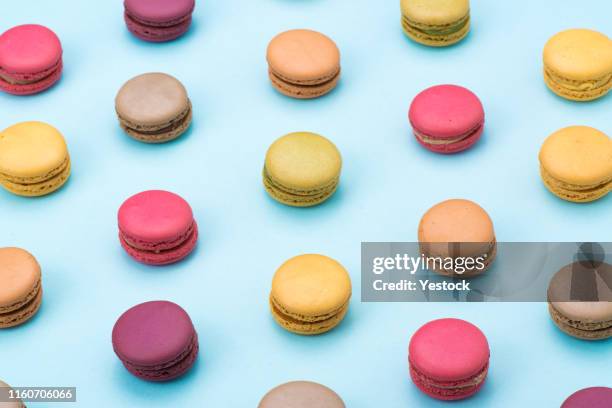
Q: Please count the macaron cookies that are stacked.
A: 0